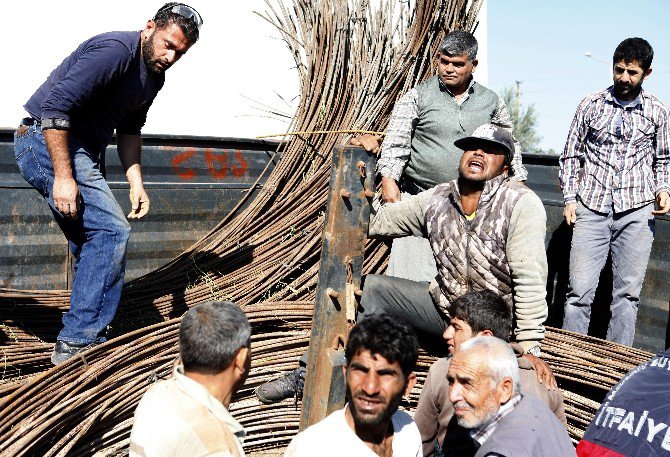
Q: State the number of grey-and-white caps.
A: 1